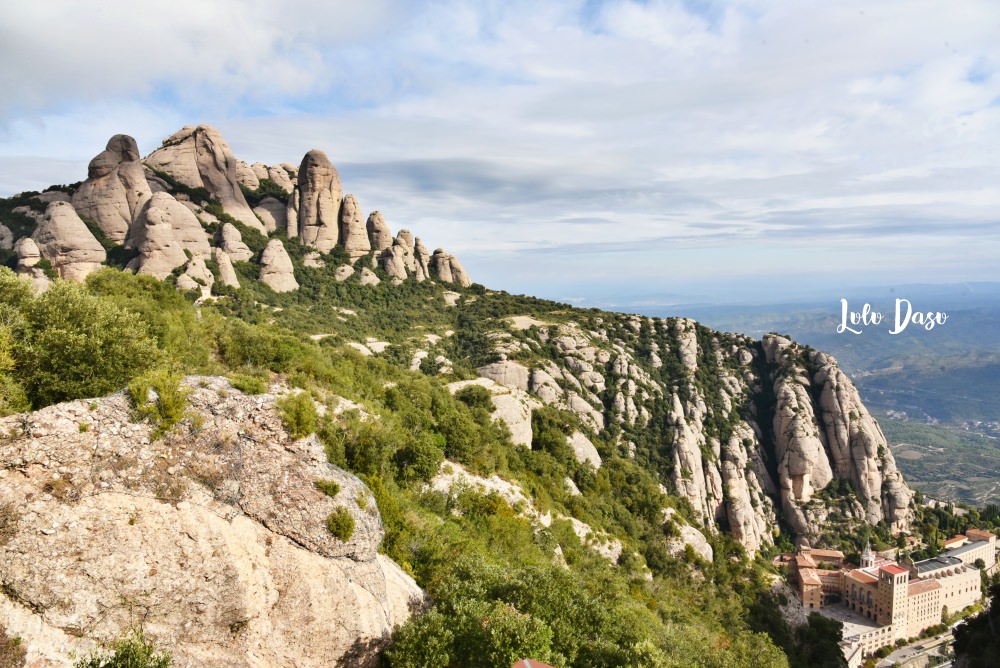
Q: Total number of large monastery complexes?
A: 1